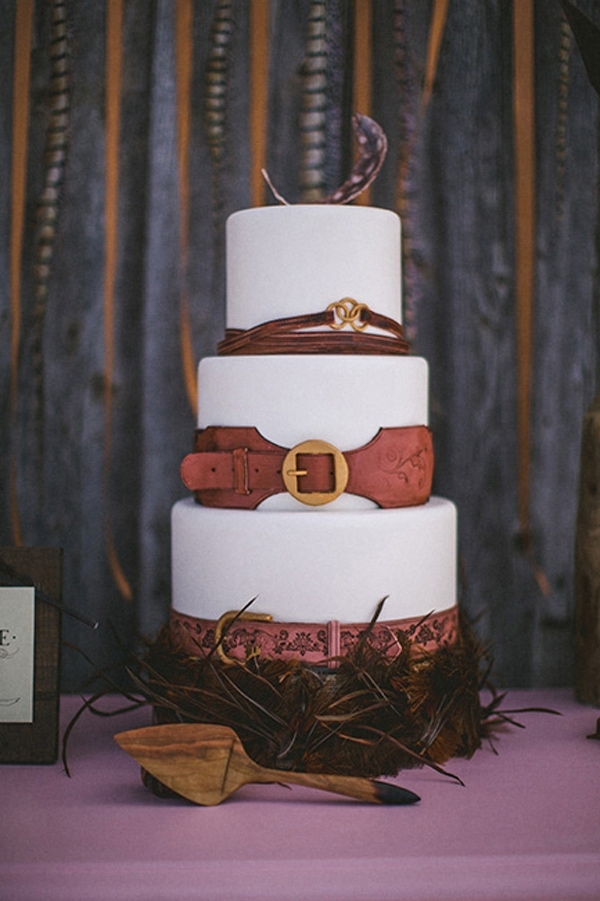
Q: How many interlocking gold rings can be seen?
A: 3